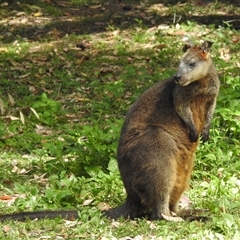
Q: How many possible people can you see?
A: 0